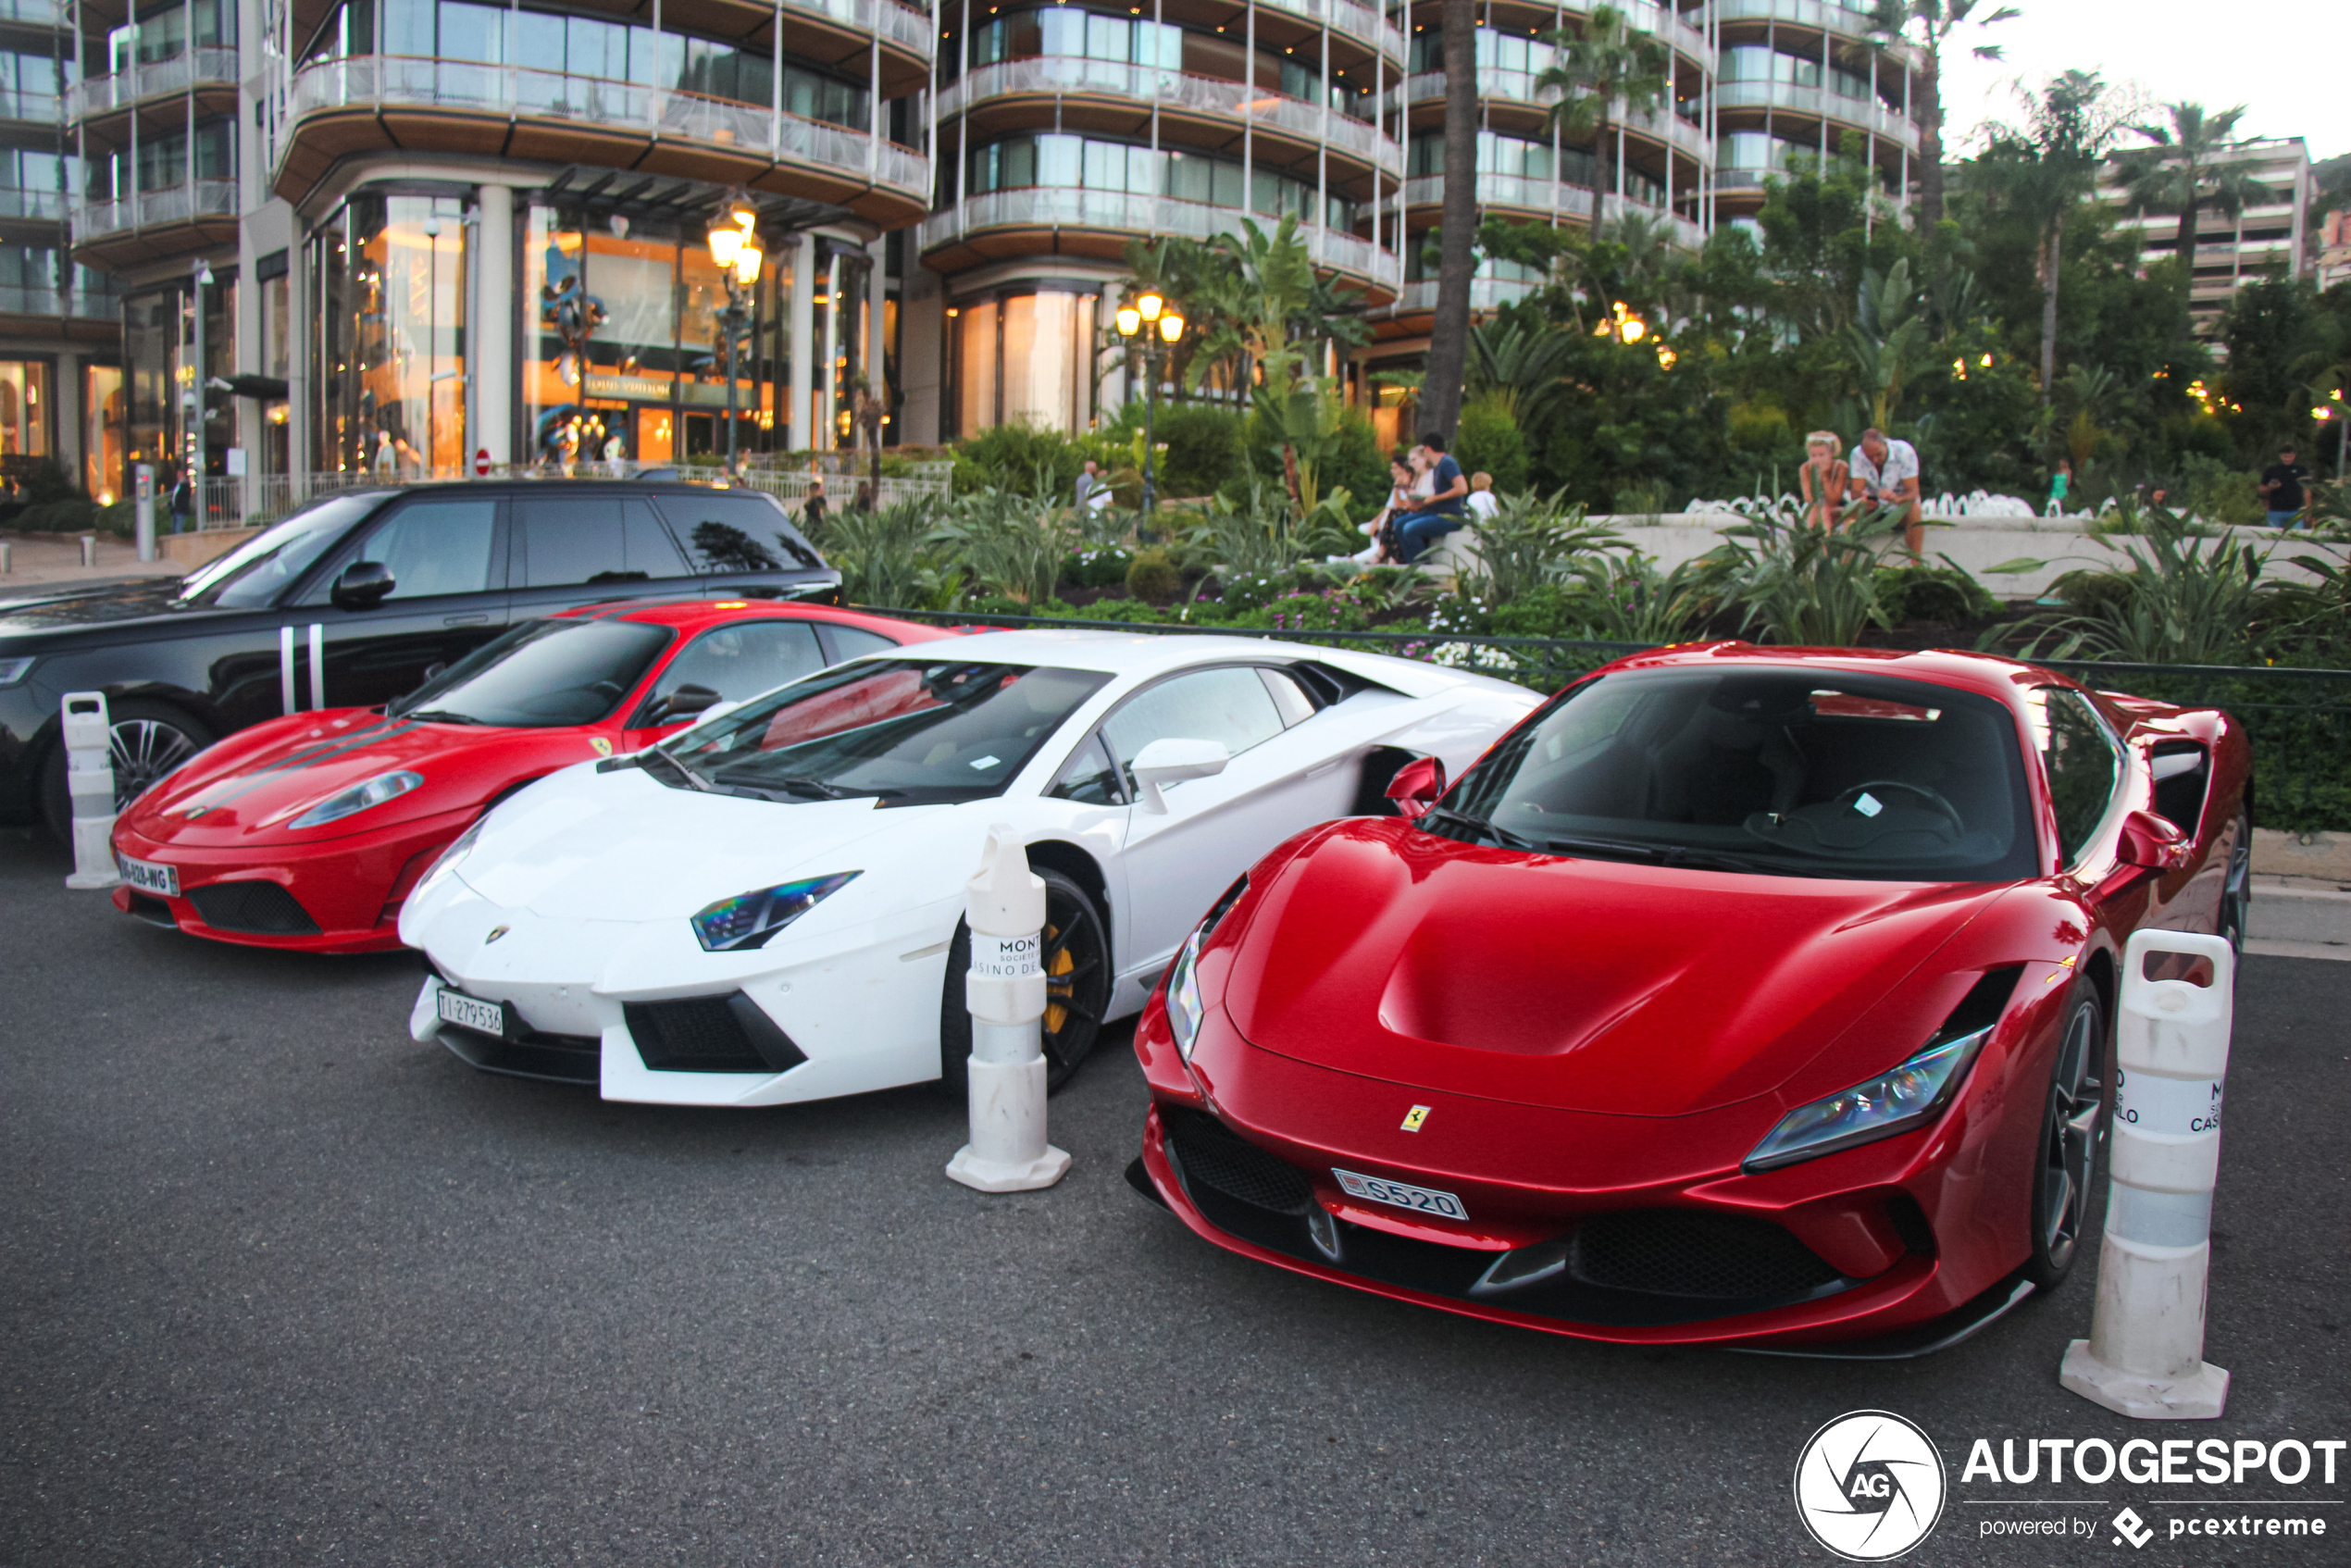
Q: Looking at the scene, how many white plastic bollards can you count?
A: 3